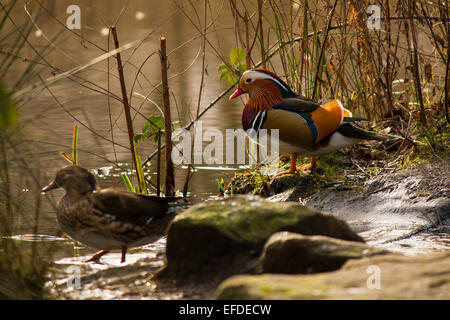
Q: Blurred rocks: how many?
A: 3